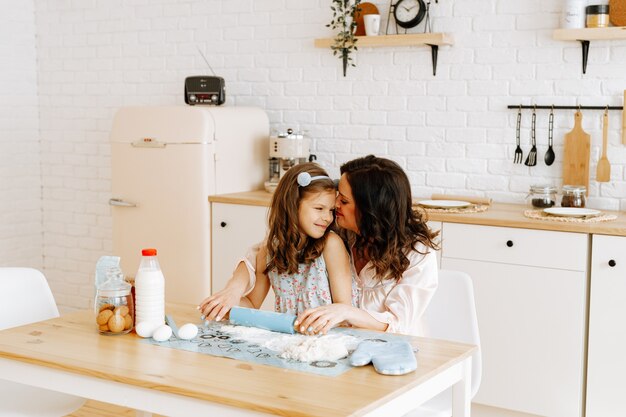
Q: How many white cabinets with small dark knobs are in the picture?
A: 3